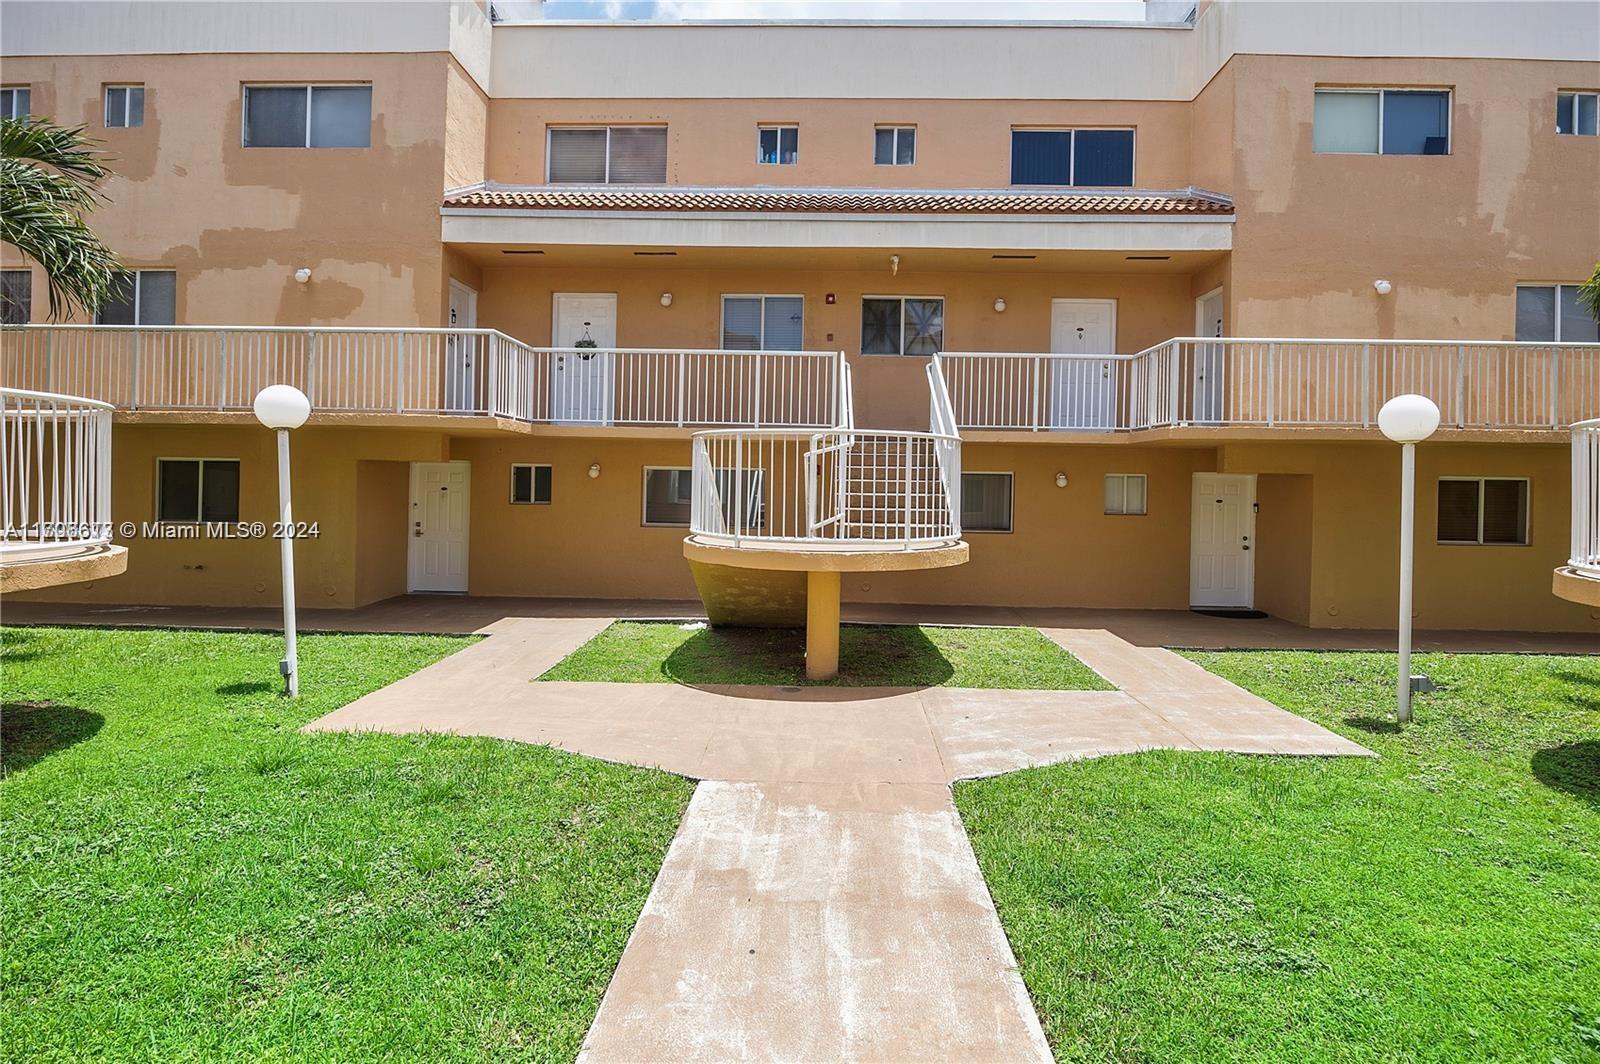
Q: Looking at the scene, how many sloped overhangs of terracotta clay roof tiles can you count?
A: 1